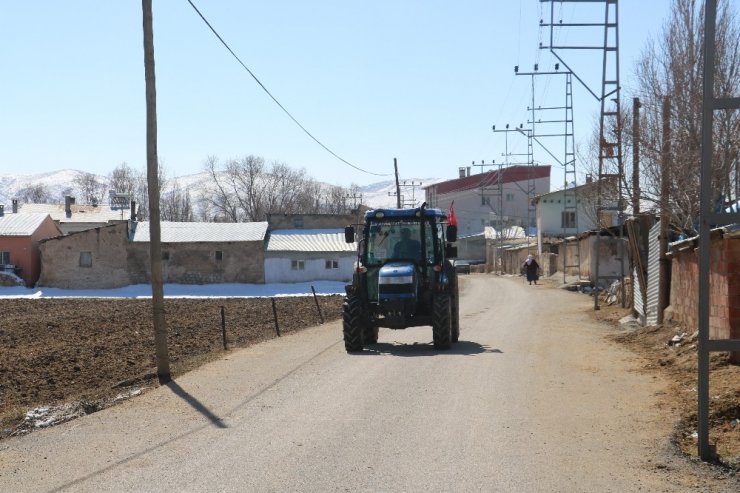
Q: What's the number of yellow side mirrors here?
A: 0